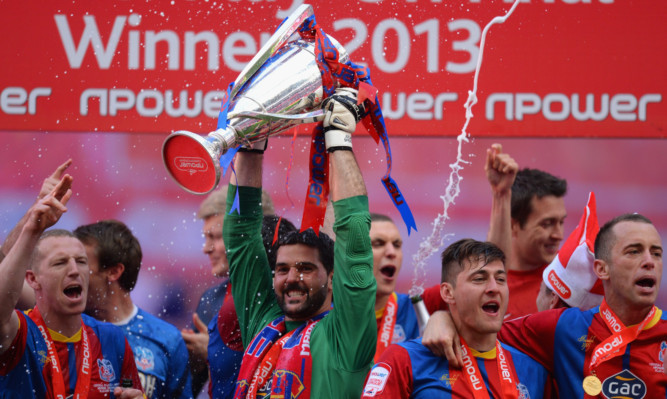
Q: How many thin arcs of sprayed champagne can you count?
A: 1